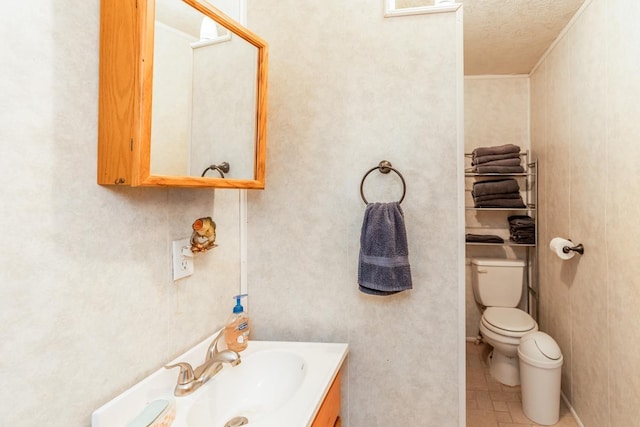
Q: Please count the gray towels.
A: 1